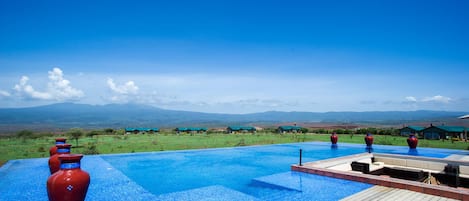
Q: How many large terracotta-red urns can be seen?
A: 6